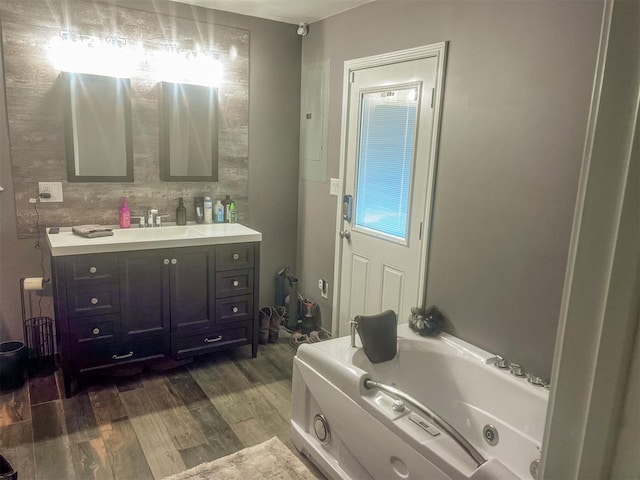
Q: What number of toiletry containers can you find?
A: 7